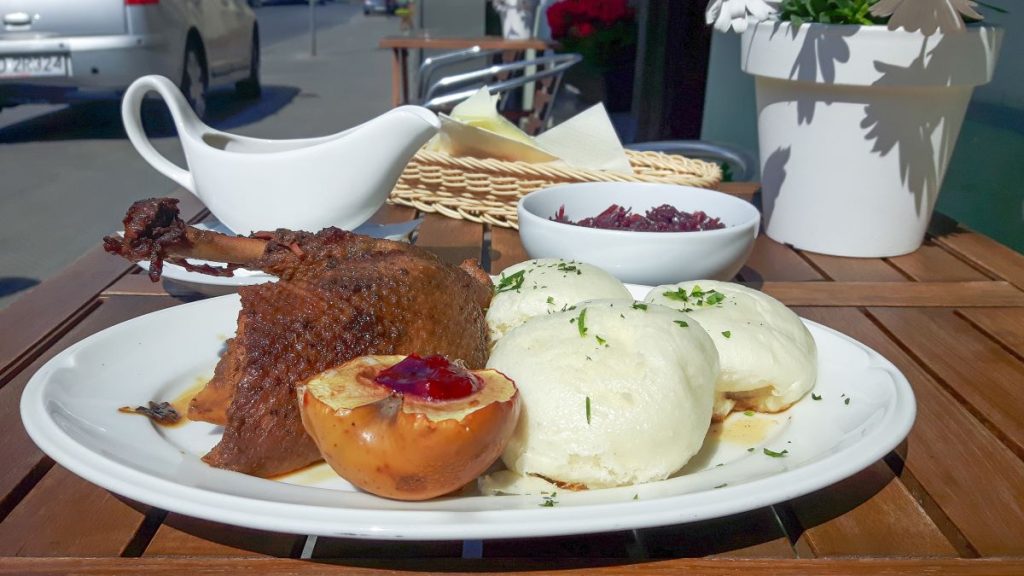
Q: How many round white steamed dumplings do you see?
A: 3